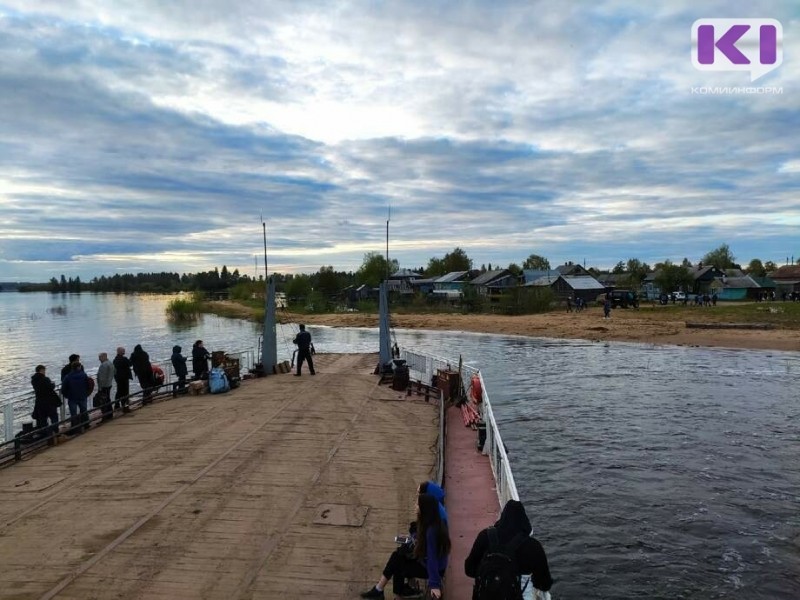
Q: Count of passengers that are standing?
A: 10